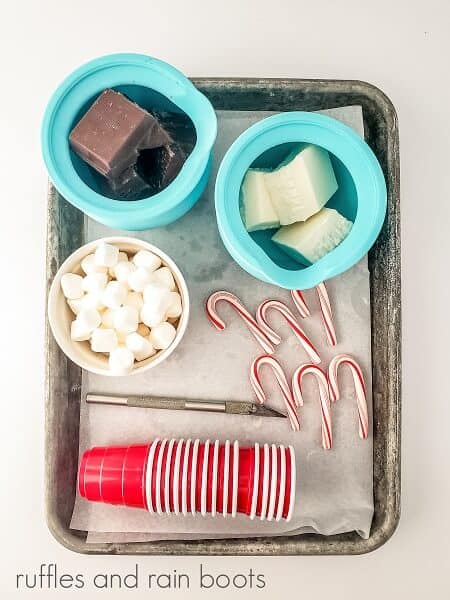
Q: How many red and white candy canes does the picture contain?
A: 6